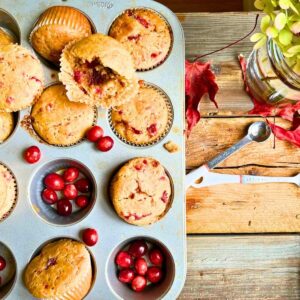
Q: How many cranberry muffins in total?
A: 11